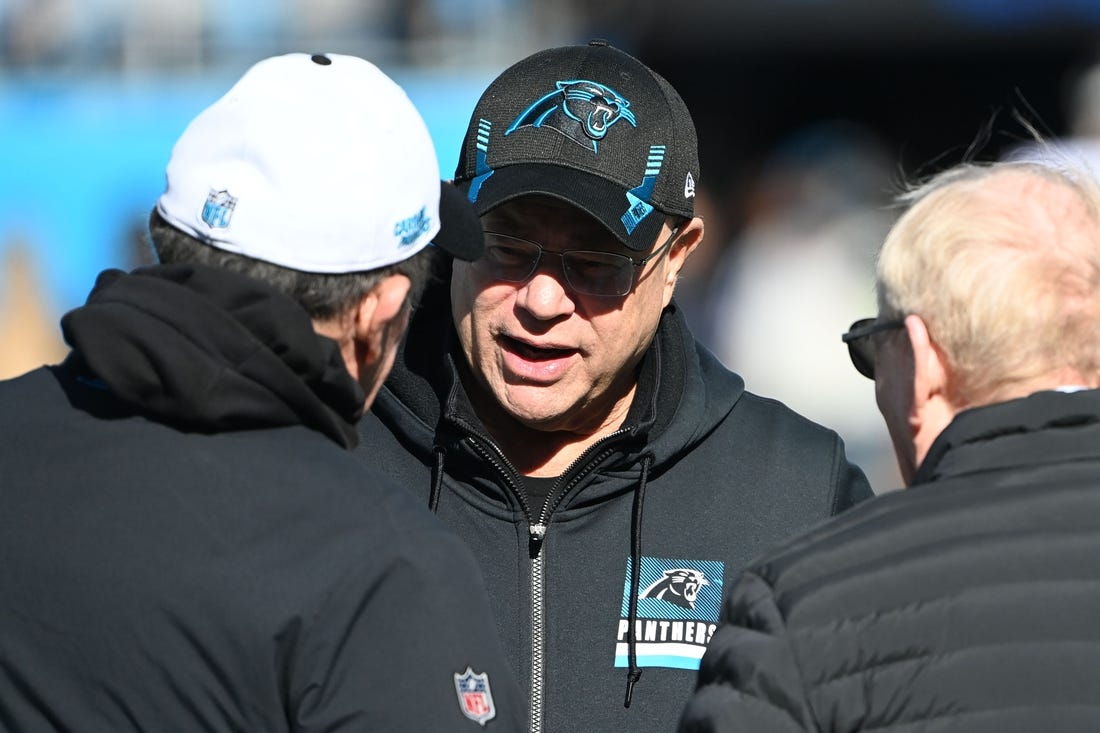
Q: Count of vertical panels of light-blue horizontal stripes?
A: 2